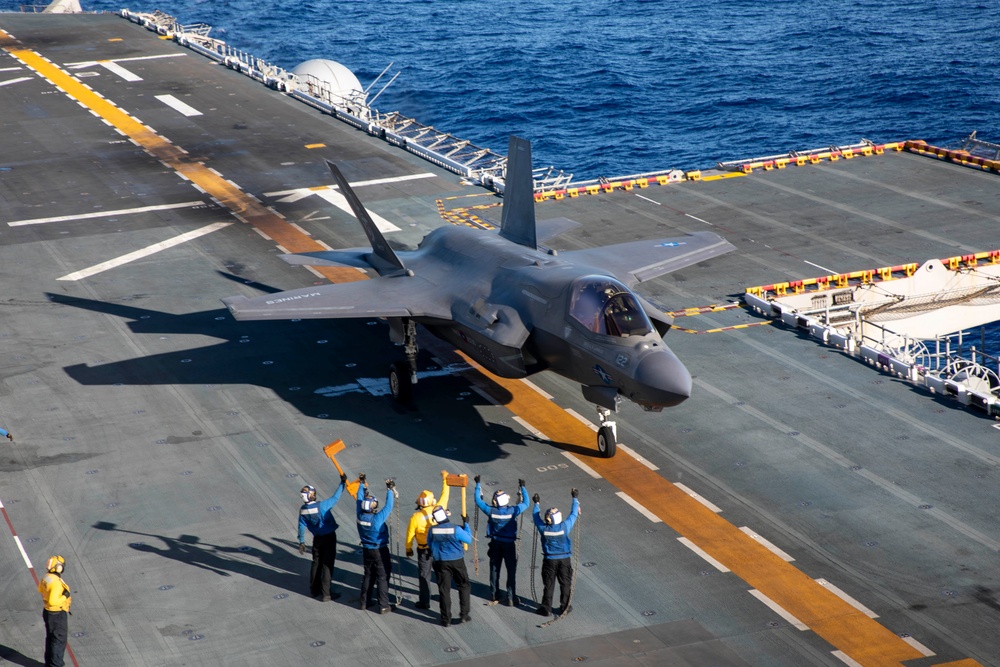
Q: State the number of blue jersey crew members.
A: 5